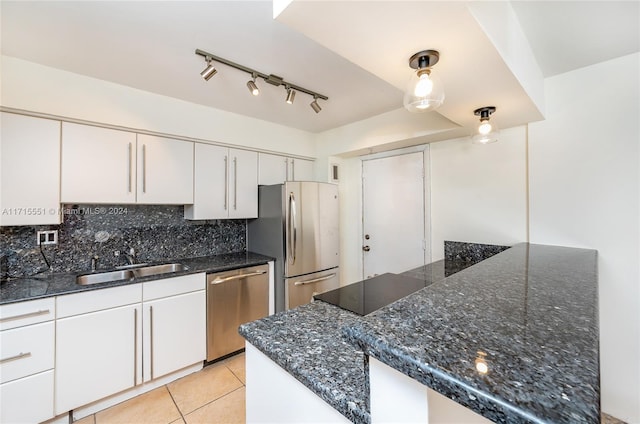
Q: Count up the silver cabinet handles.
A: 10